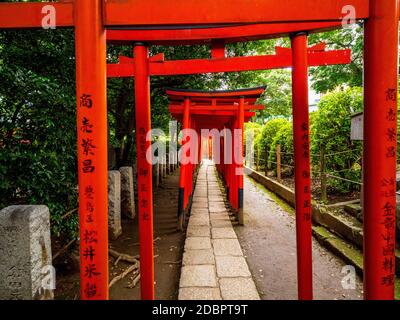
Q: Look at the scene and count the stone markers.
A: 3